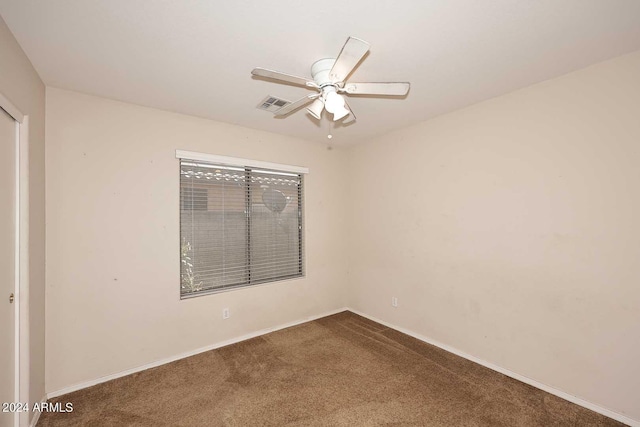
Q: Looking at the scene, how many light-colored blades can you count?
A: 5